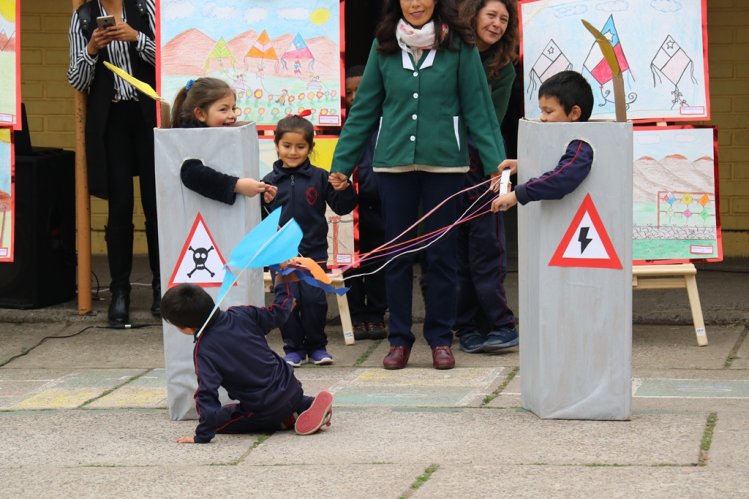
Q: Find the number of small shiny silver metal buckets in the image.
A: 0